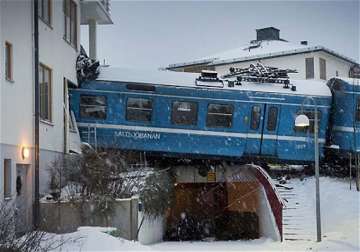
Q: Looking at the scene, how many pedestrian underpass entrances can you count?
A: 1